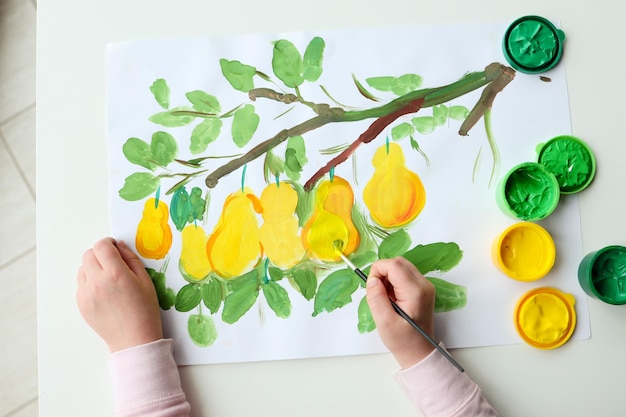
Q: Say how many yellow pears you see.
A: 6